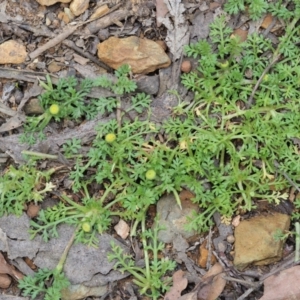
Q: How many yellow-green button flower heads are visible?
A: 4